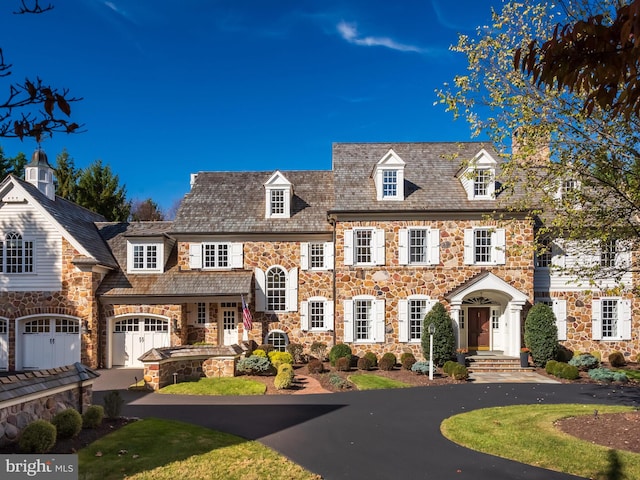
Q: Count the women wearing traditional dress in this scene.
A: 0